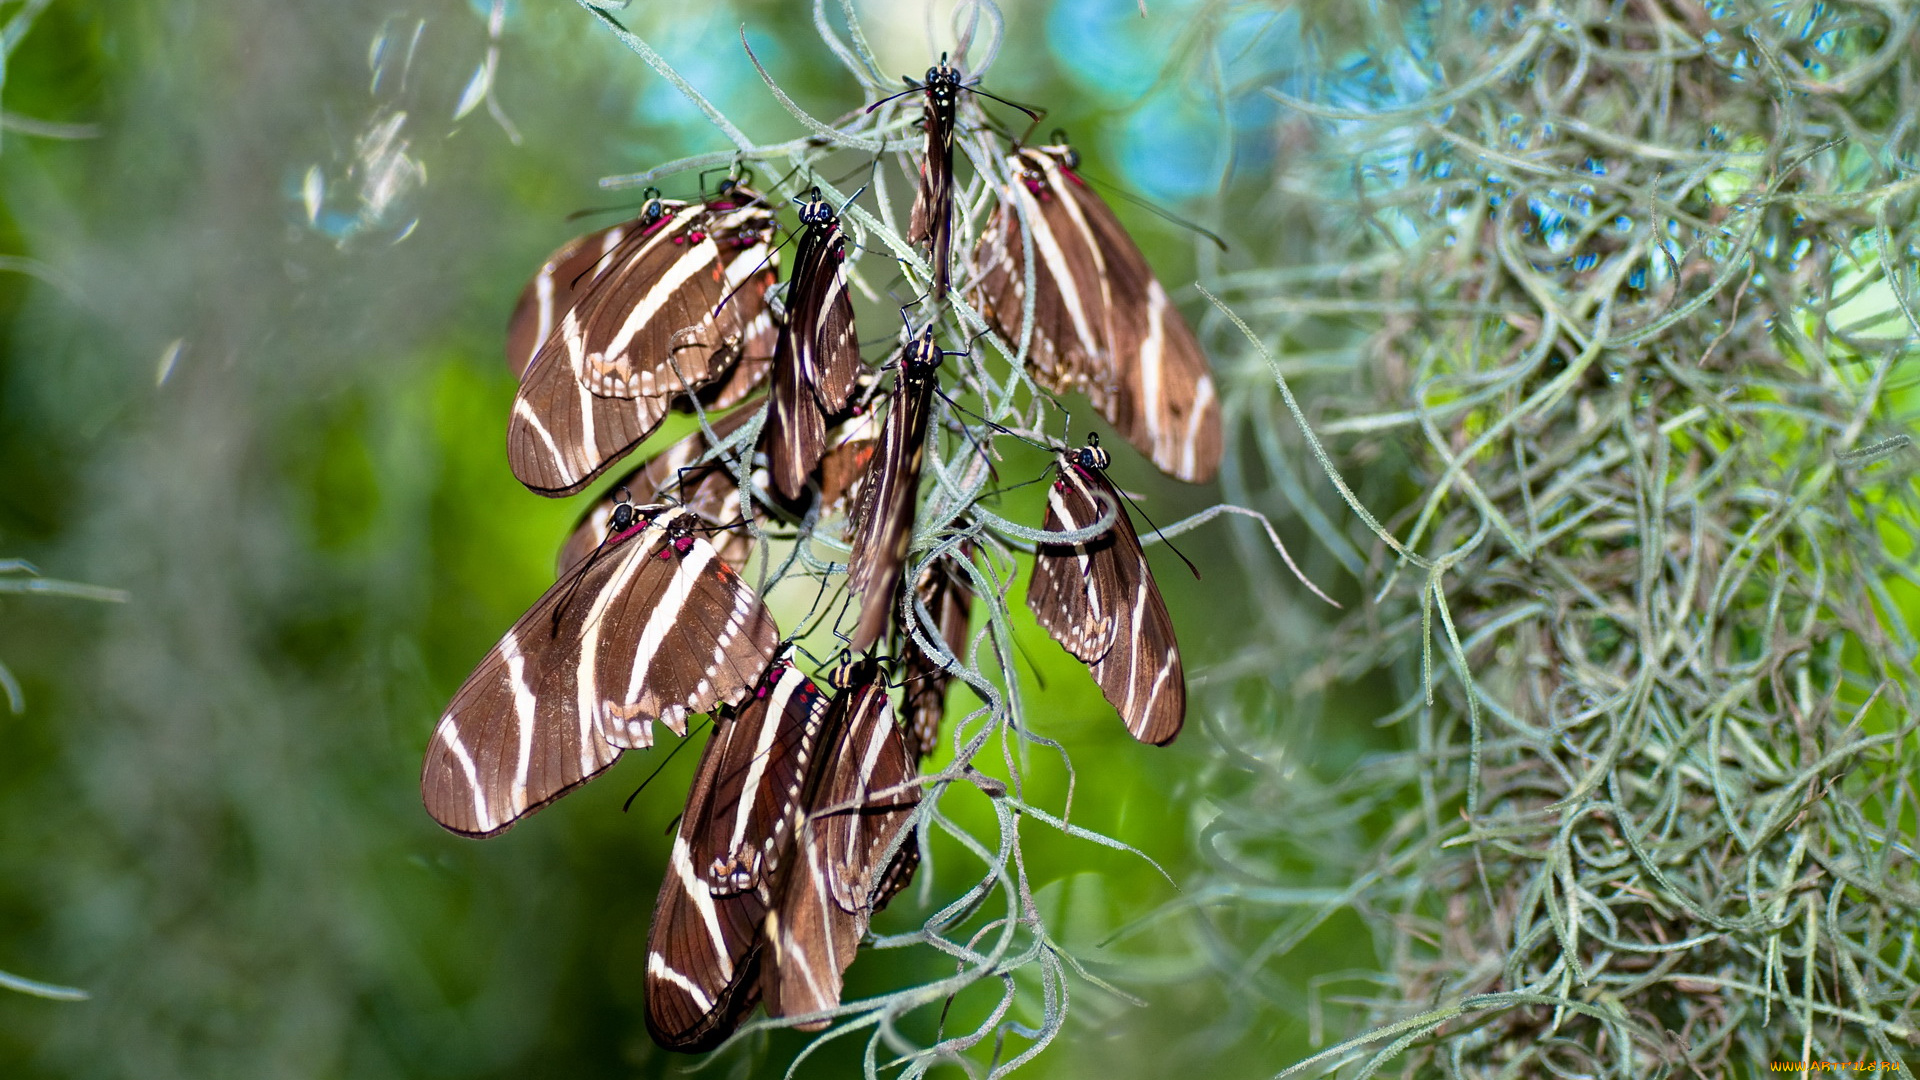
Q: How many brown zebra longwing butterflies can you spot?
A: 12